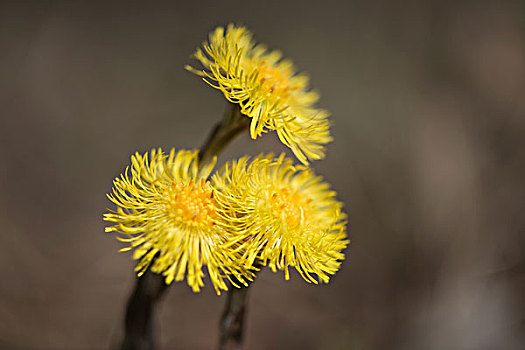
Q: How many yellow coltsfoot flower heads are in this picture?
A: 3